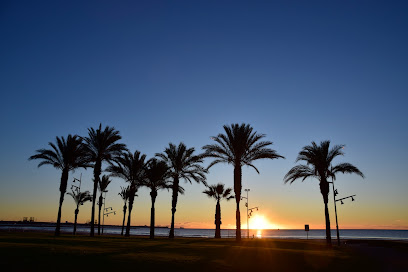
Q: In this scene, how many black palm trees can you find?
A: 11